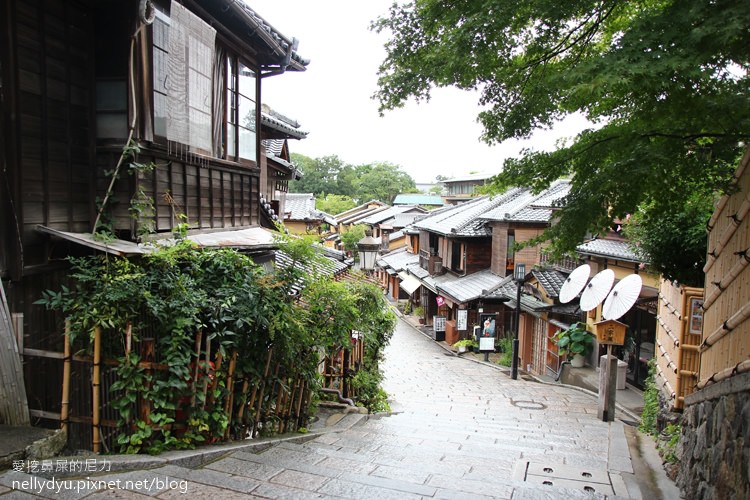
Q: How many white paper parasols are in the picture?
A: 3